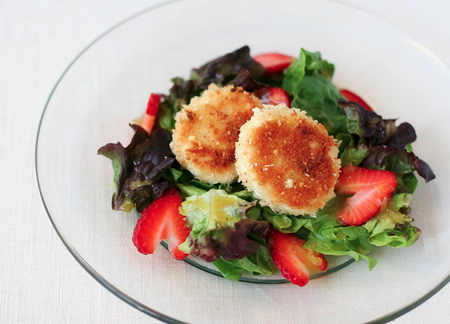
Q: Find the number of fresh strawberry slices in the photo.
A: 7